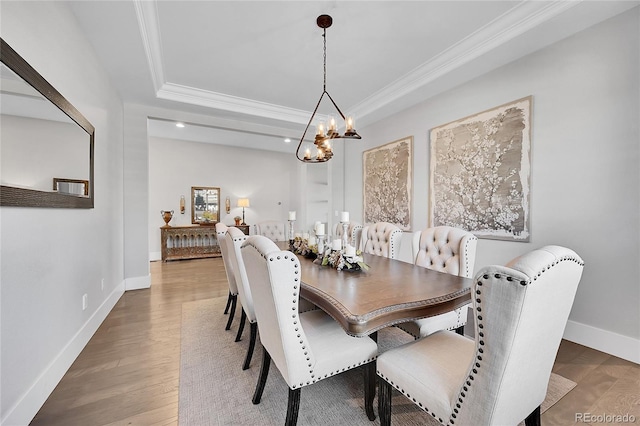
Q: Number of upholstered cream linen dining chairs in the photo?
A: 8